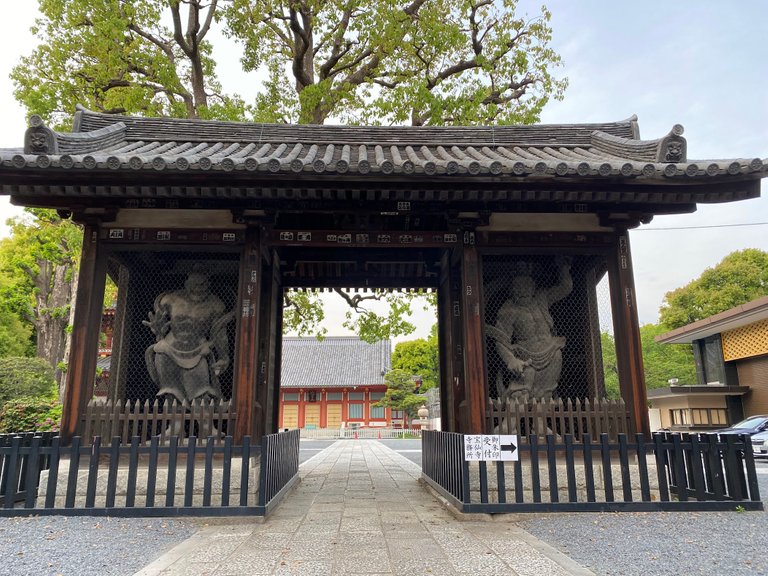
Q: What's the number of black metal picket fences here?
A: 2